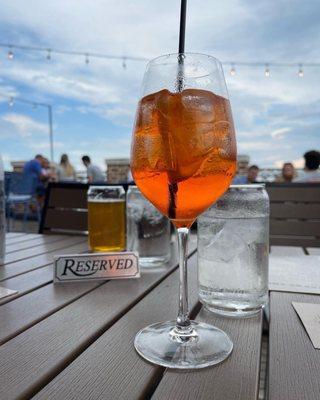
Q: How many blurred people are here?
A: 7